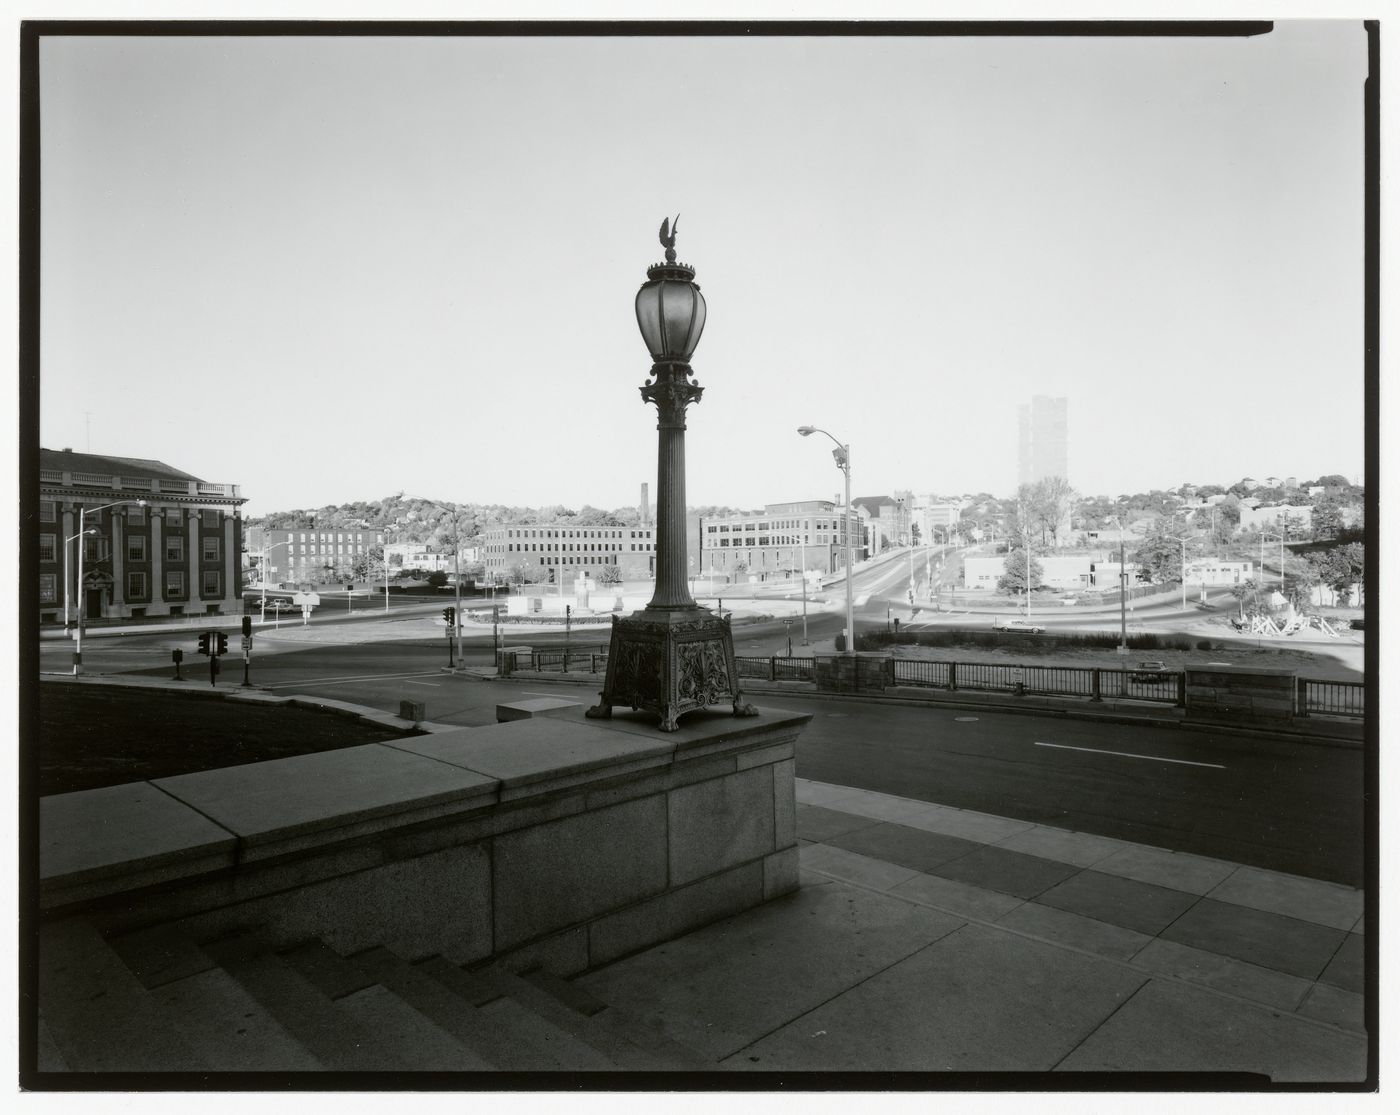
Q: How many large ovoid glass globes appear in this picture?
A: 1